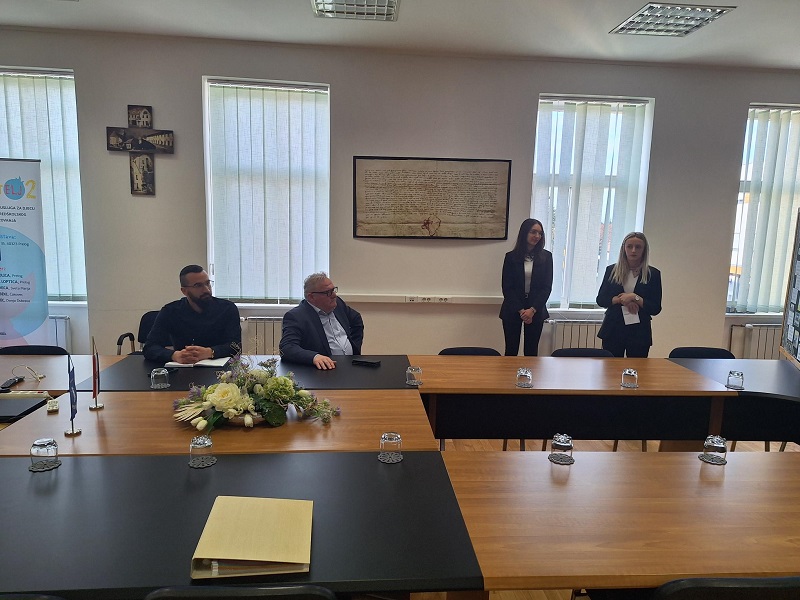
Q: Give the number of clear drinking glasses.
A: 10